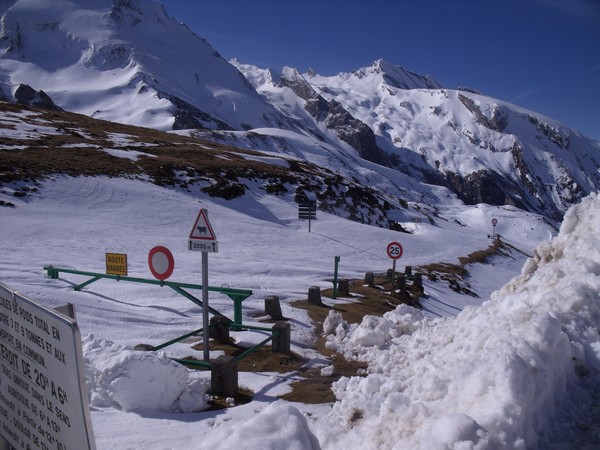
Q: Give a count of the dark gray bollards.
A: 11